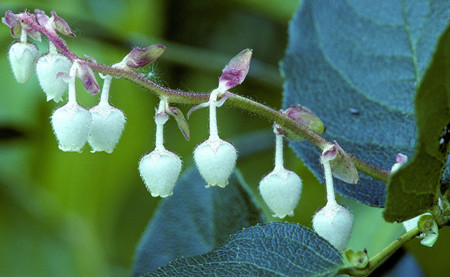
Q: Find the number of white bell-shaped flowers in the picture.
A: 8